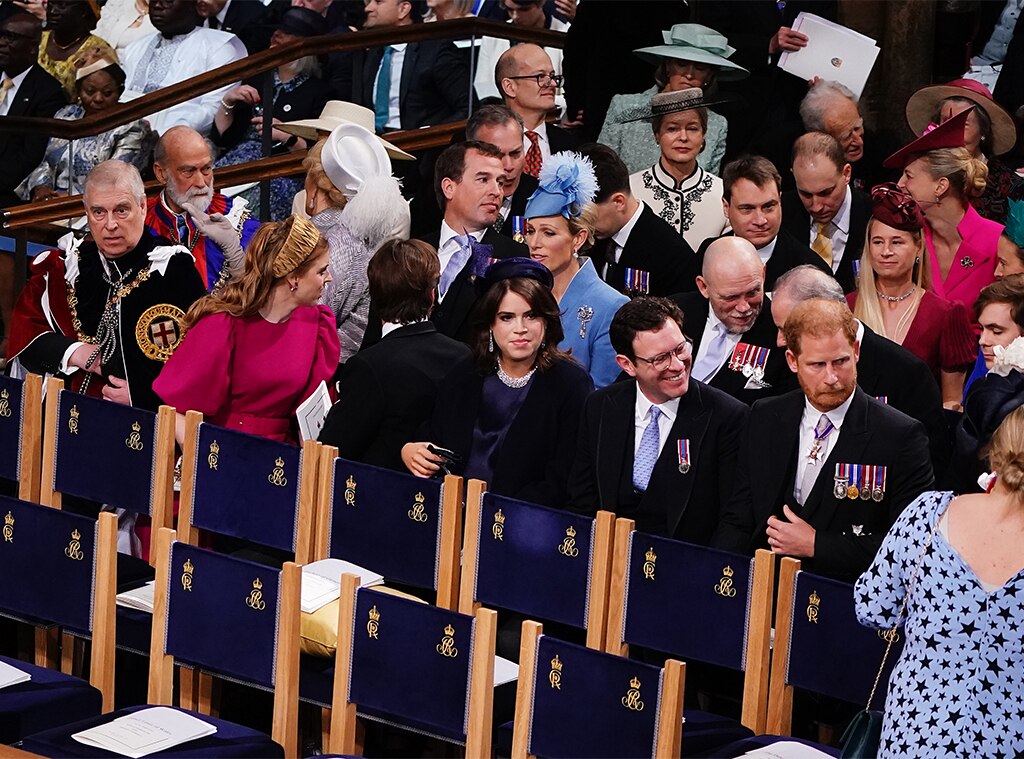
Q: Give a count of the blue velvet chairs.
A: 11